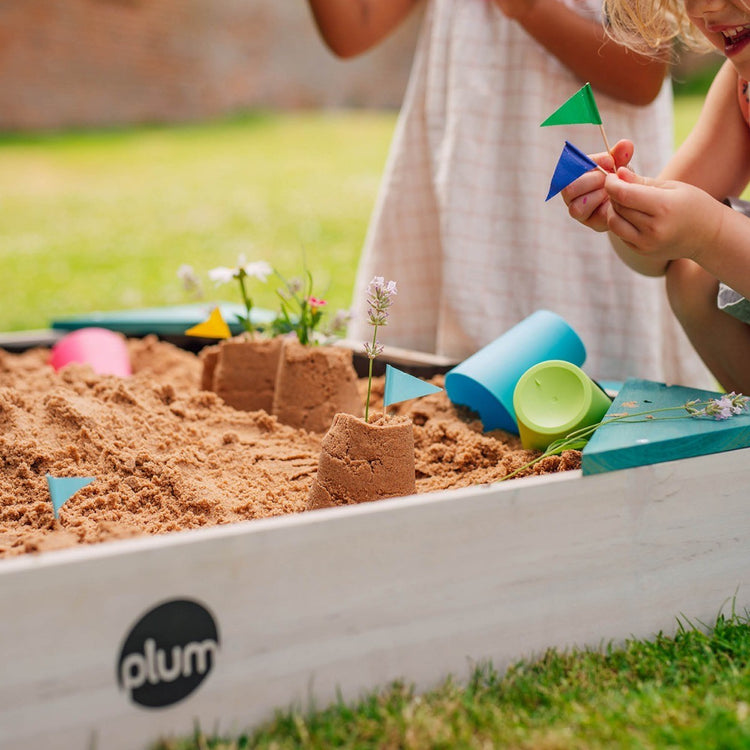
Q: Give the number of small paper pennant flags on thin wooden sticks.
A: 5